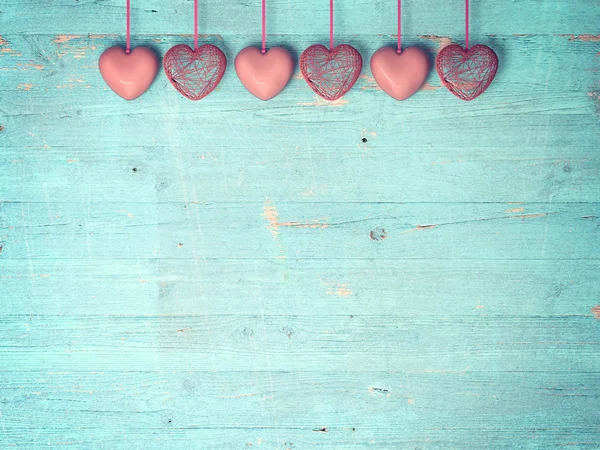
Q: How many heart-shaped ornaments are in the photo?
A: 6